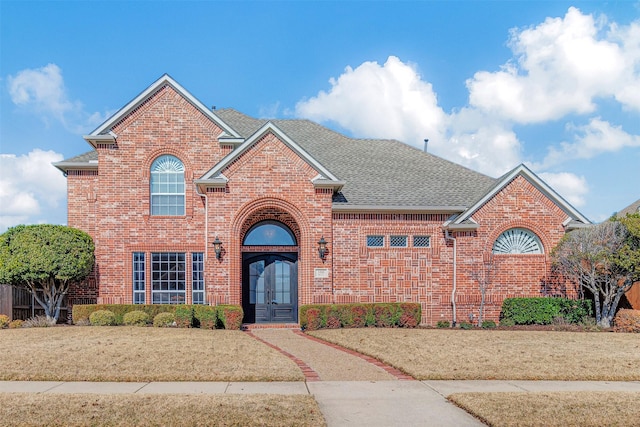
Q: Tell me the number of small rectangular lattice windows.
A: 3